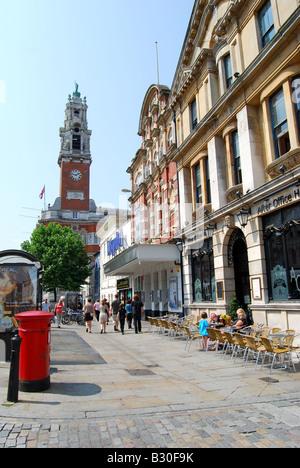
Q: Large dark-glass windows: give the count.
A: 2